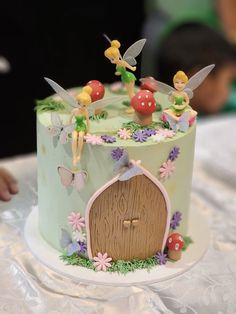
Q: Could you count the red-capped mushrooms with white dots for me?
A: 4